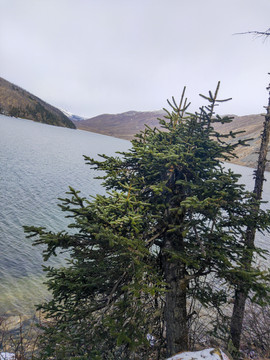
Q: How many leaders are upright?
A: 2